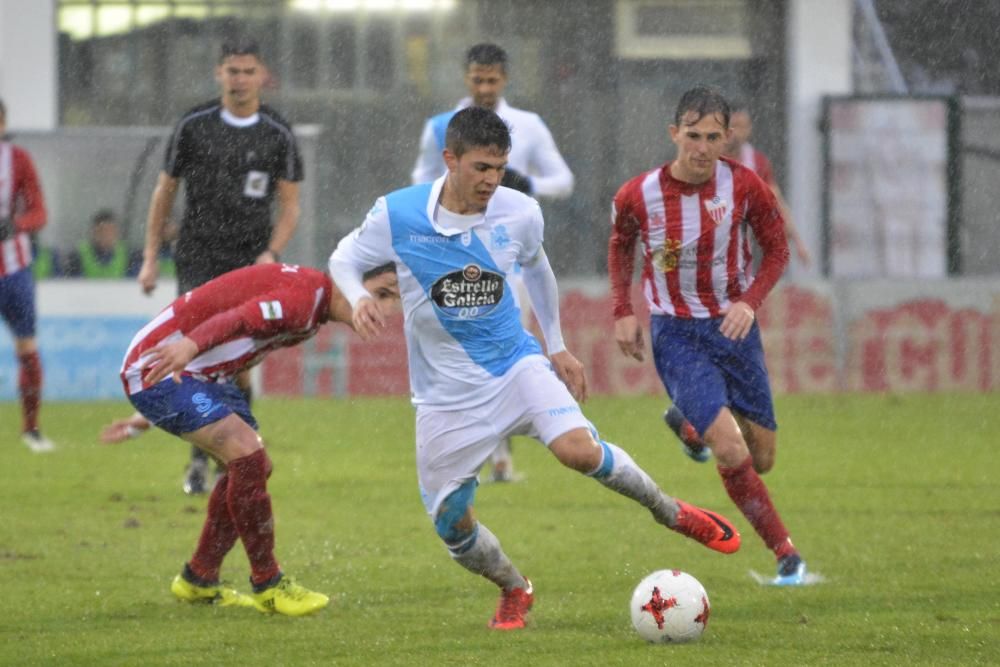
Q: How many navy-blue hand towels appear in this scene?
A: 0